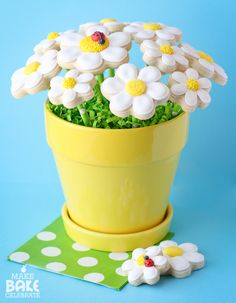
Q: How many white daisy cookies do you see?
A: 12